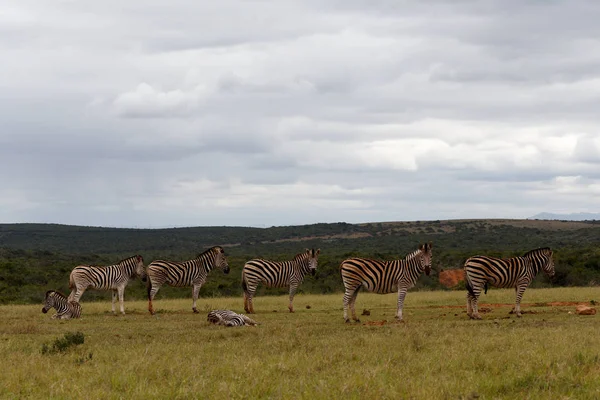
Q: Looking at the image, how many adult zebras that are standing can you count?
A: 5